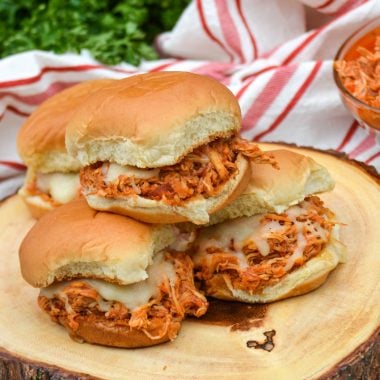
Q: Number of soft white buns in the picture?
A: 4